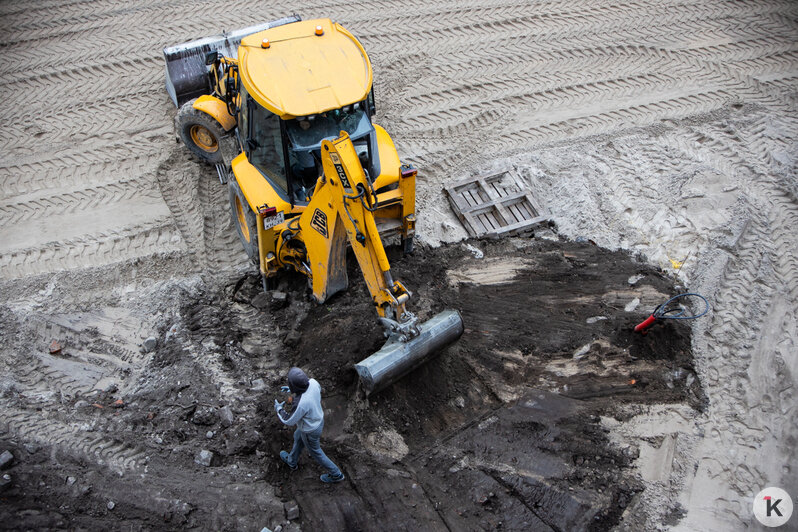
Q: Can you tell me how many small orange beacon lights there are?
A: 2